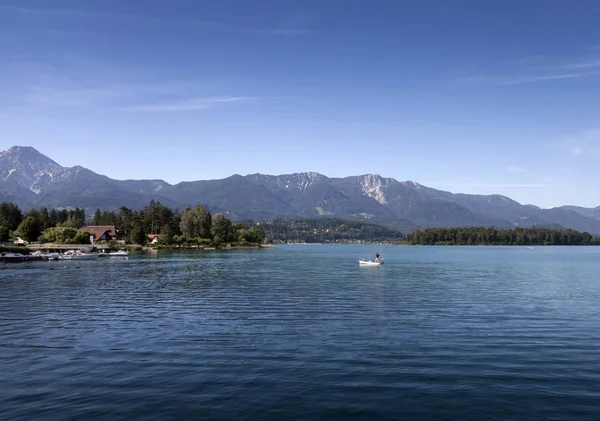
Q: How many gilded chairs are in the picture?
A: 0